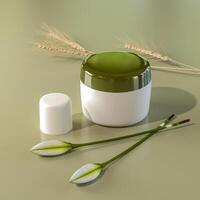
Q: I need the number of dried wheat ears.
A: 3